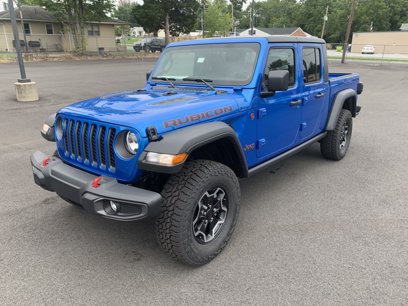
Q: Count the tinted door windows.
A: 2